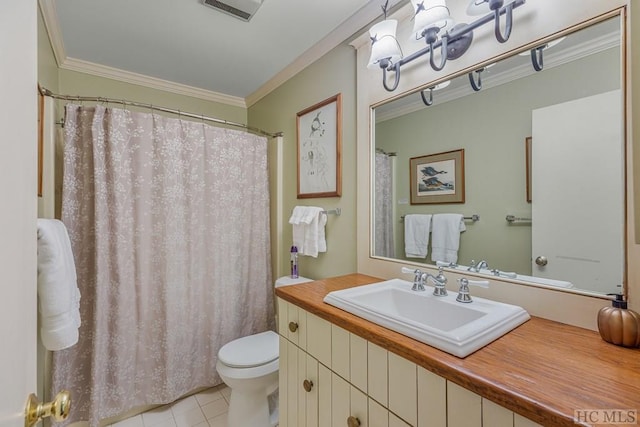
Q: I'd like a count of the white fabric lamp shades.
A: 3